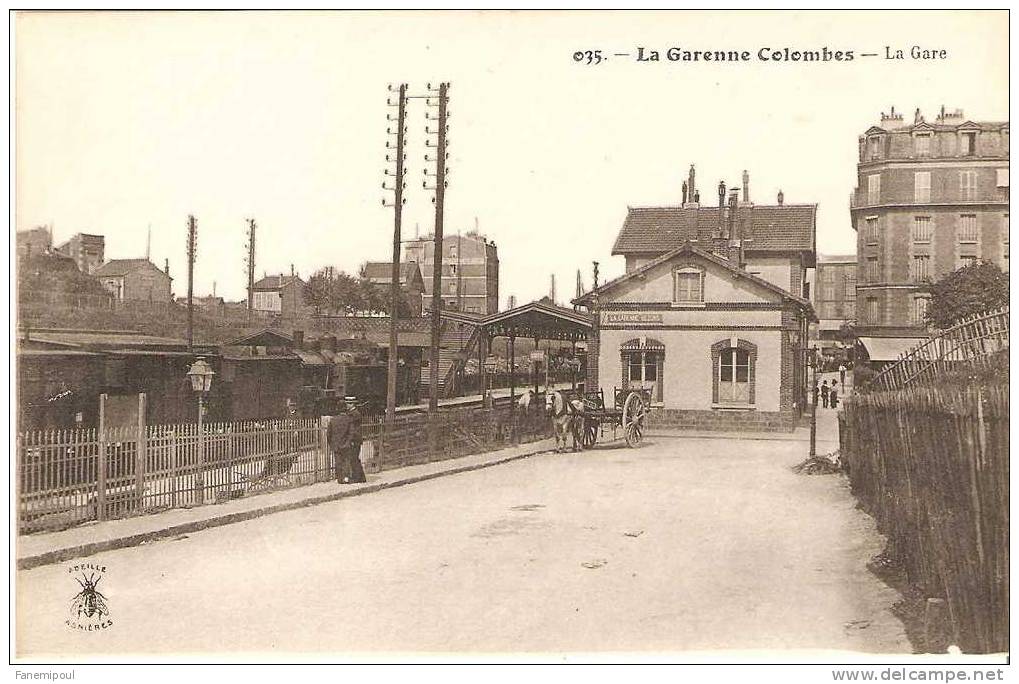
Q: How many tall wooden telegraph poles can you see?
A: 4